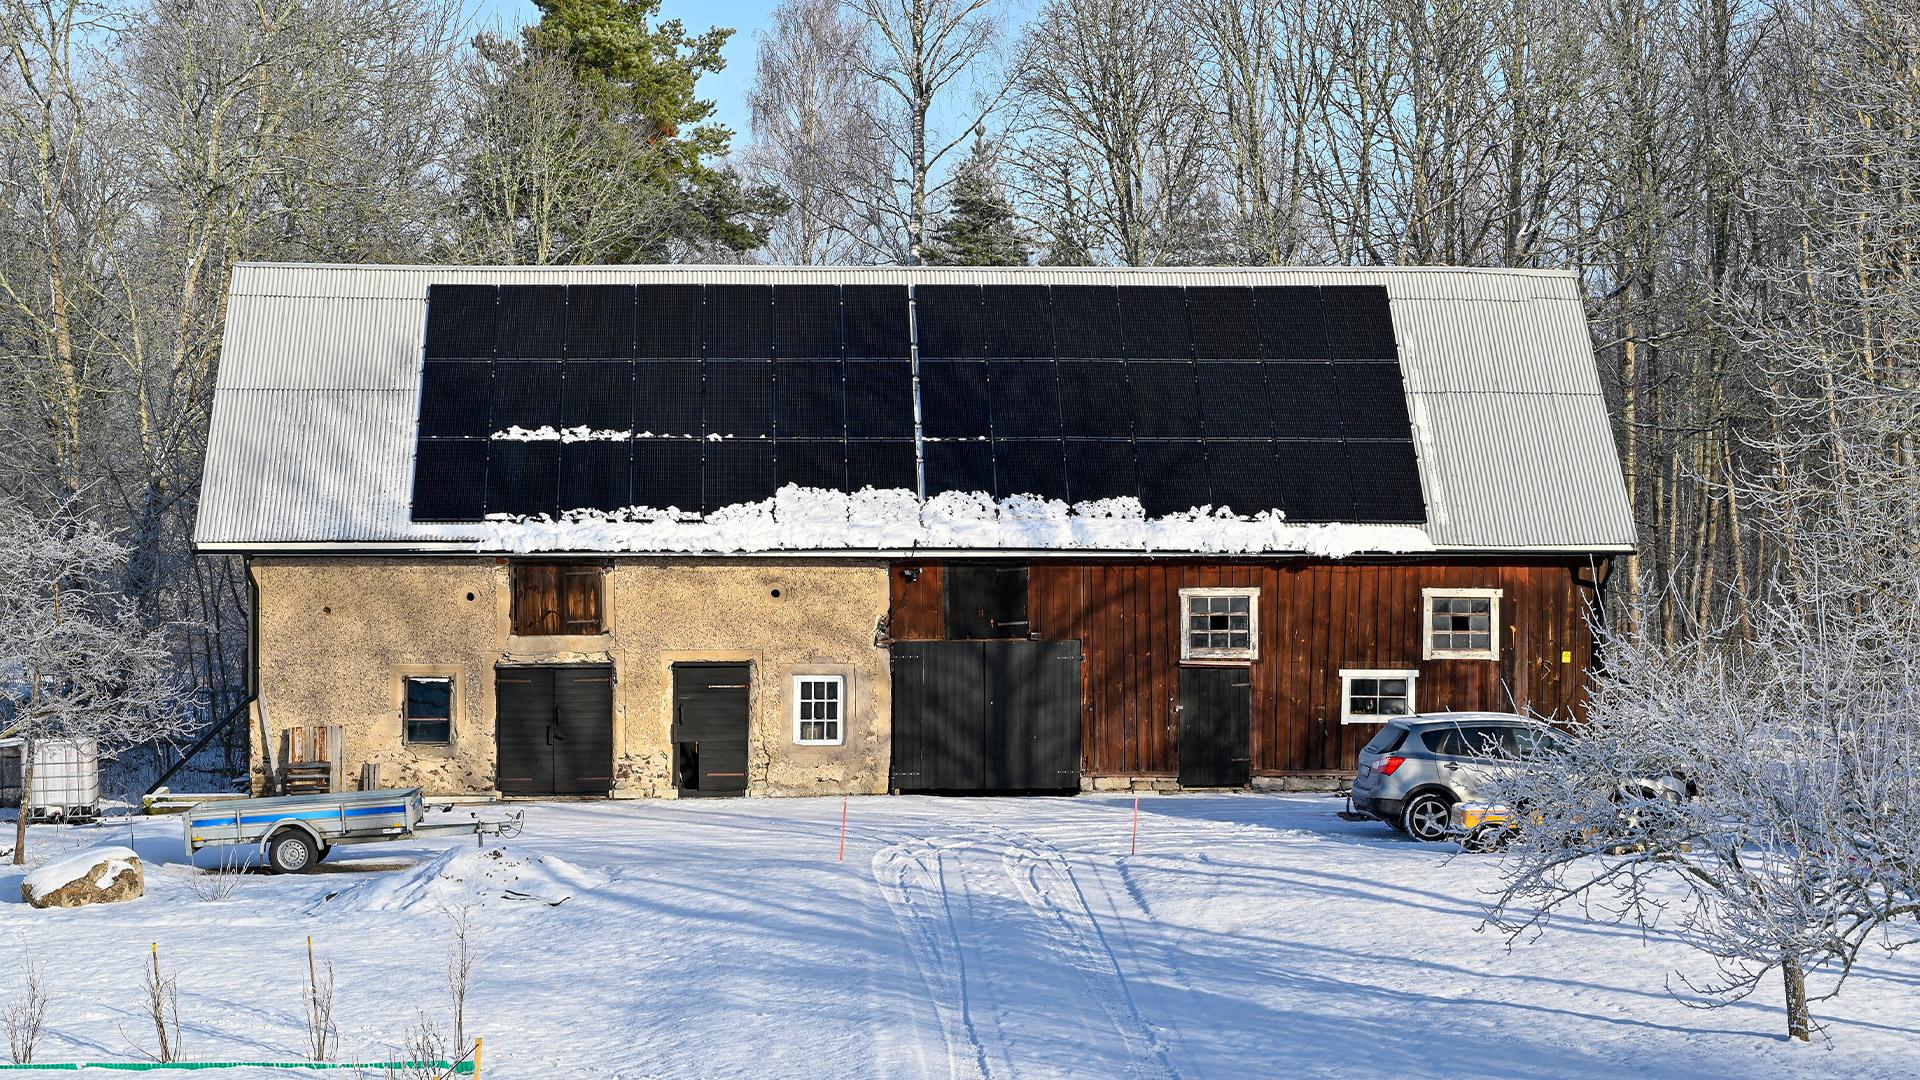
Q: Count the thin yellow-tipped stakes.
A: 2